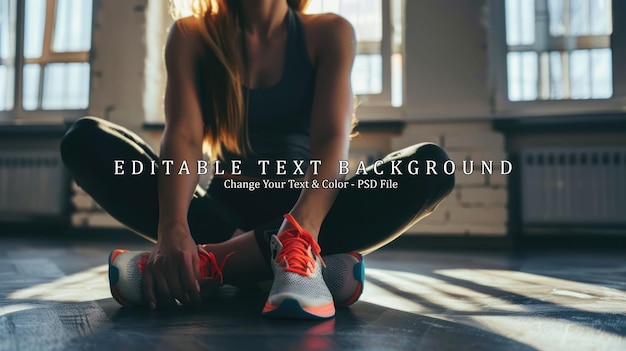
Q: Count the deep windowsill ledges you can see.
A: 3